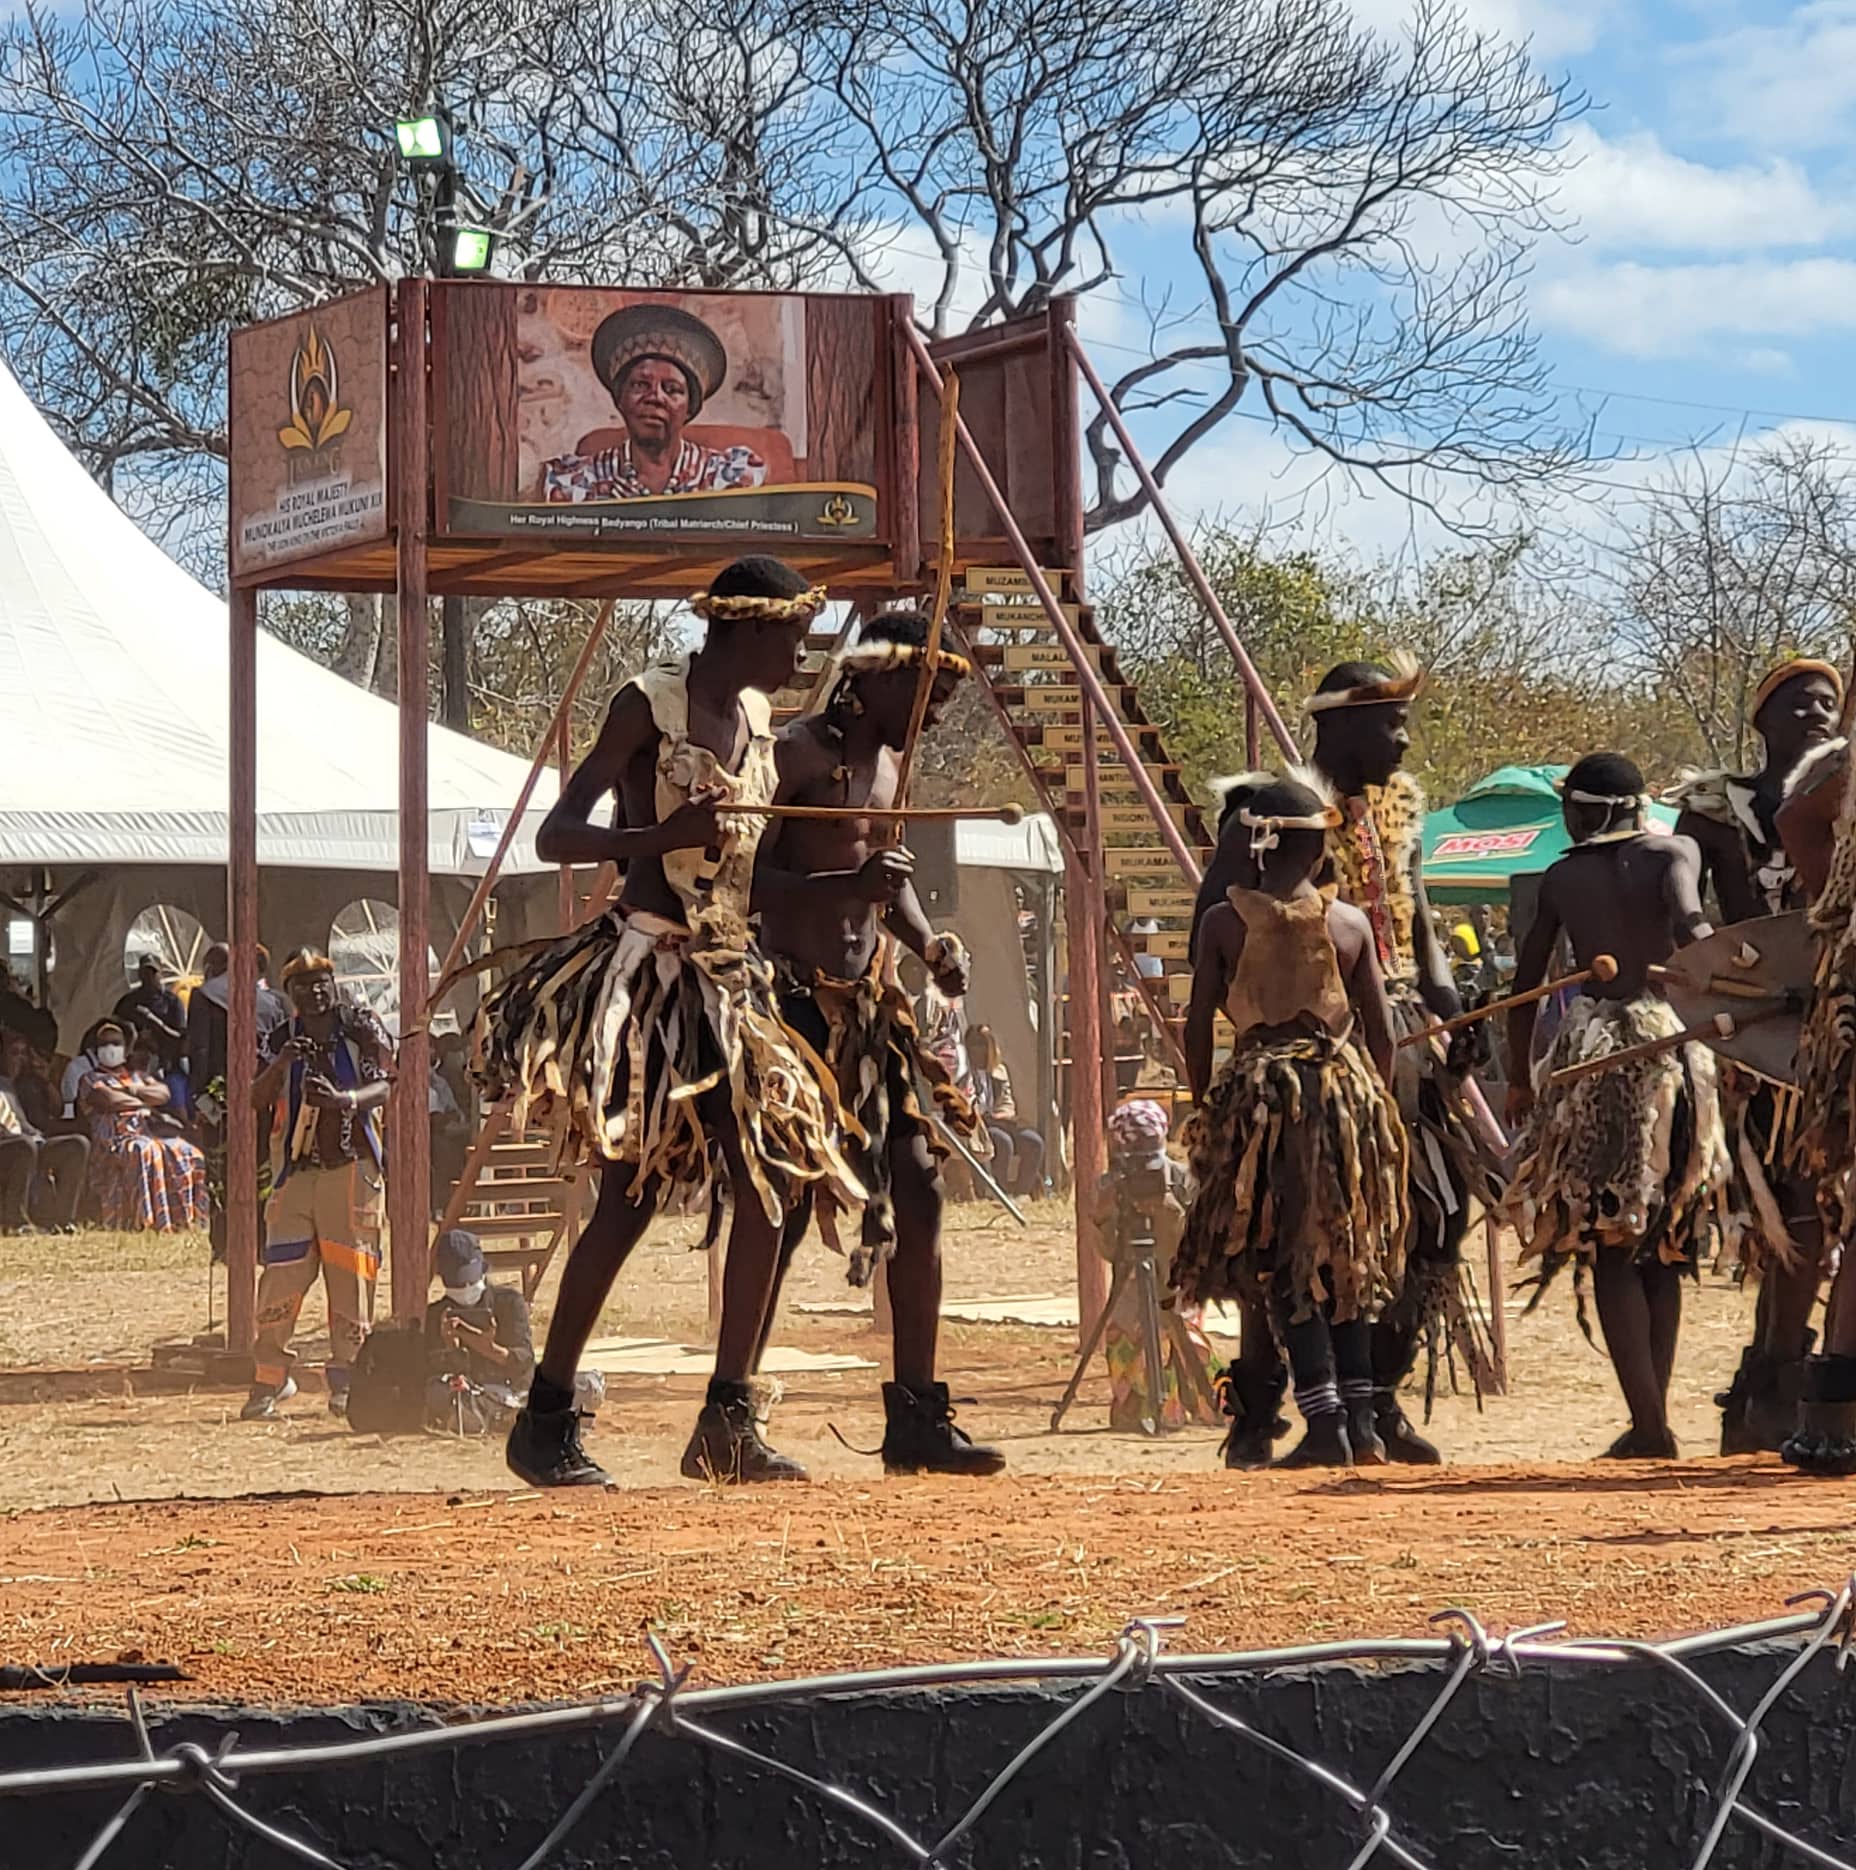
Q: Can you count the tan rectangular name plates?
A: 12